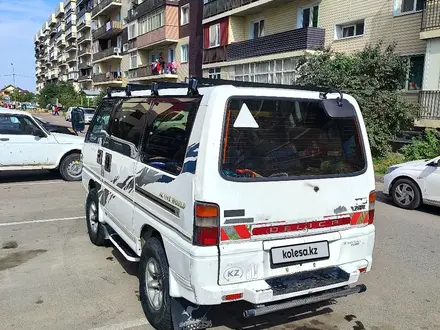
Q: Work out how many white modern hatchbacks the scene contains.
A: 1